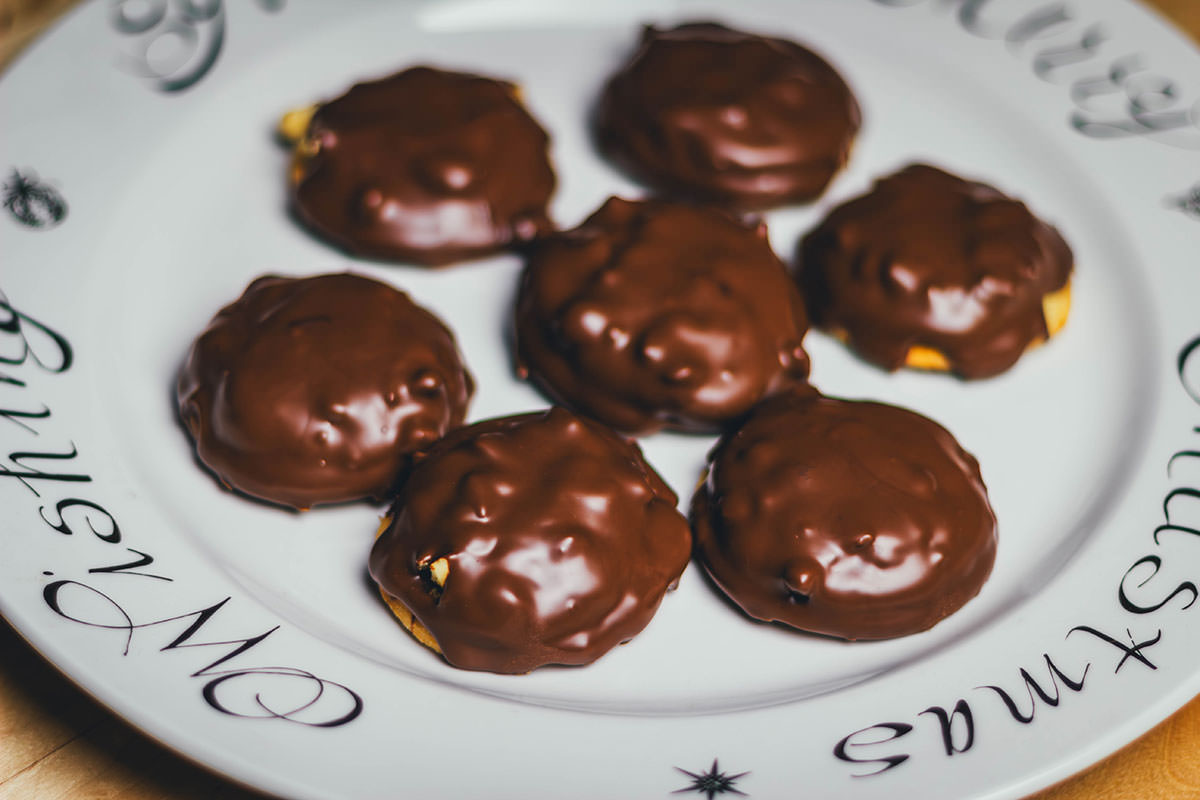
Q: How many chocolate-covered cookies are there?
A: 7